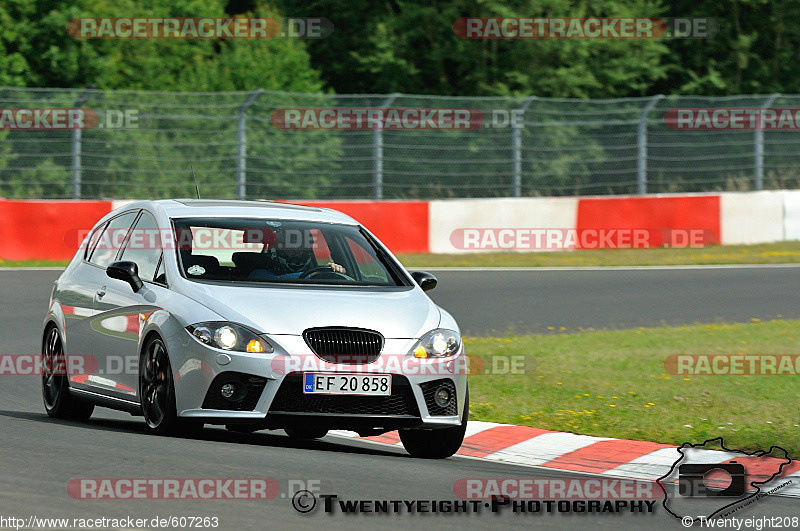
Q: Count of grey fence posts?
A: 6